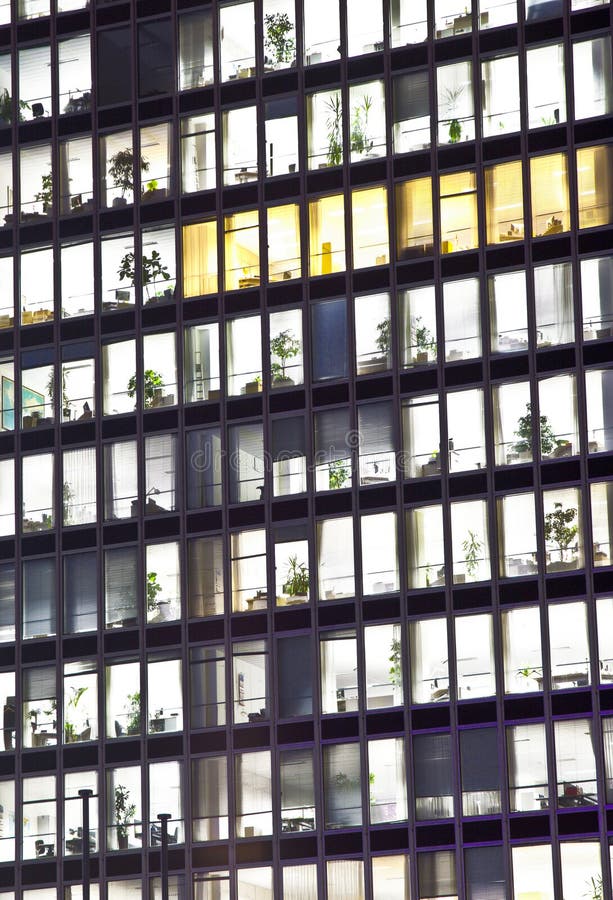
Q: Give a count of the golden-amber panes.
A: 10